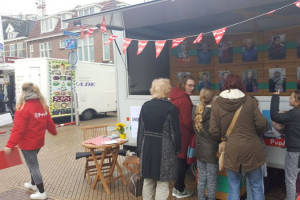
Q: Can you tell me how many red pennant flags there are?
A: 12